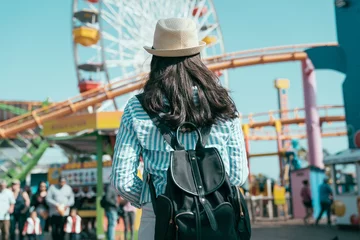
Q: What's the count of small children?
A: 2